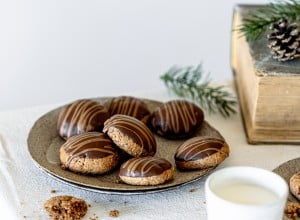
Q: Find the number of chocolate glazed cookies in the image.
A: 7